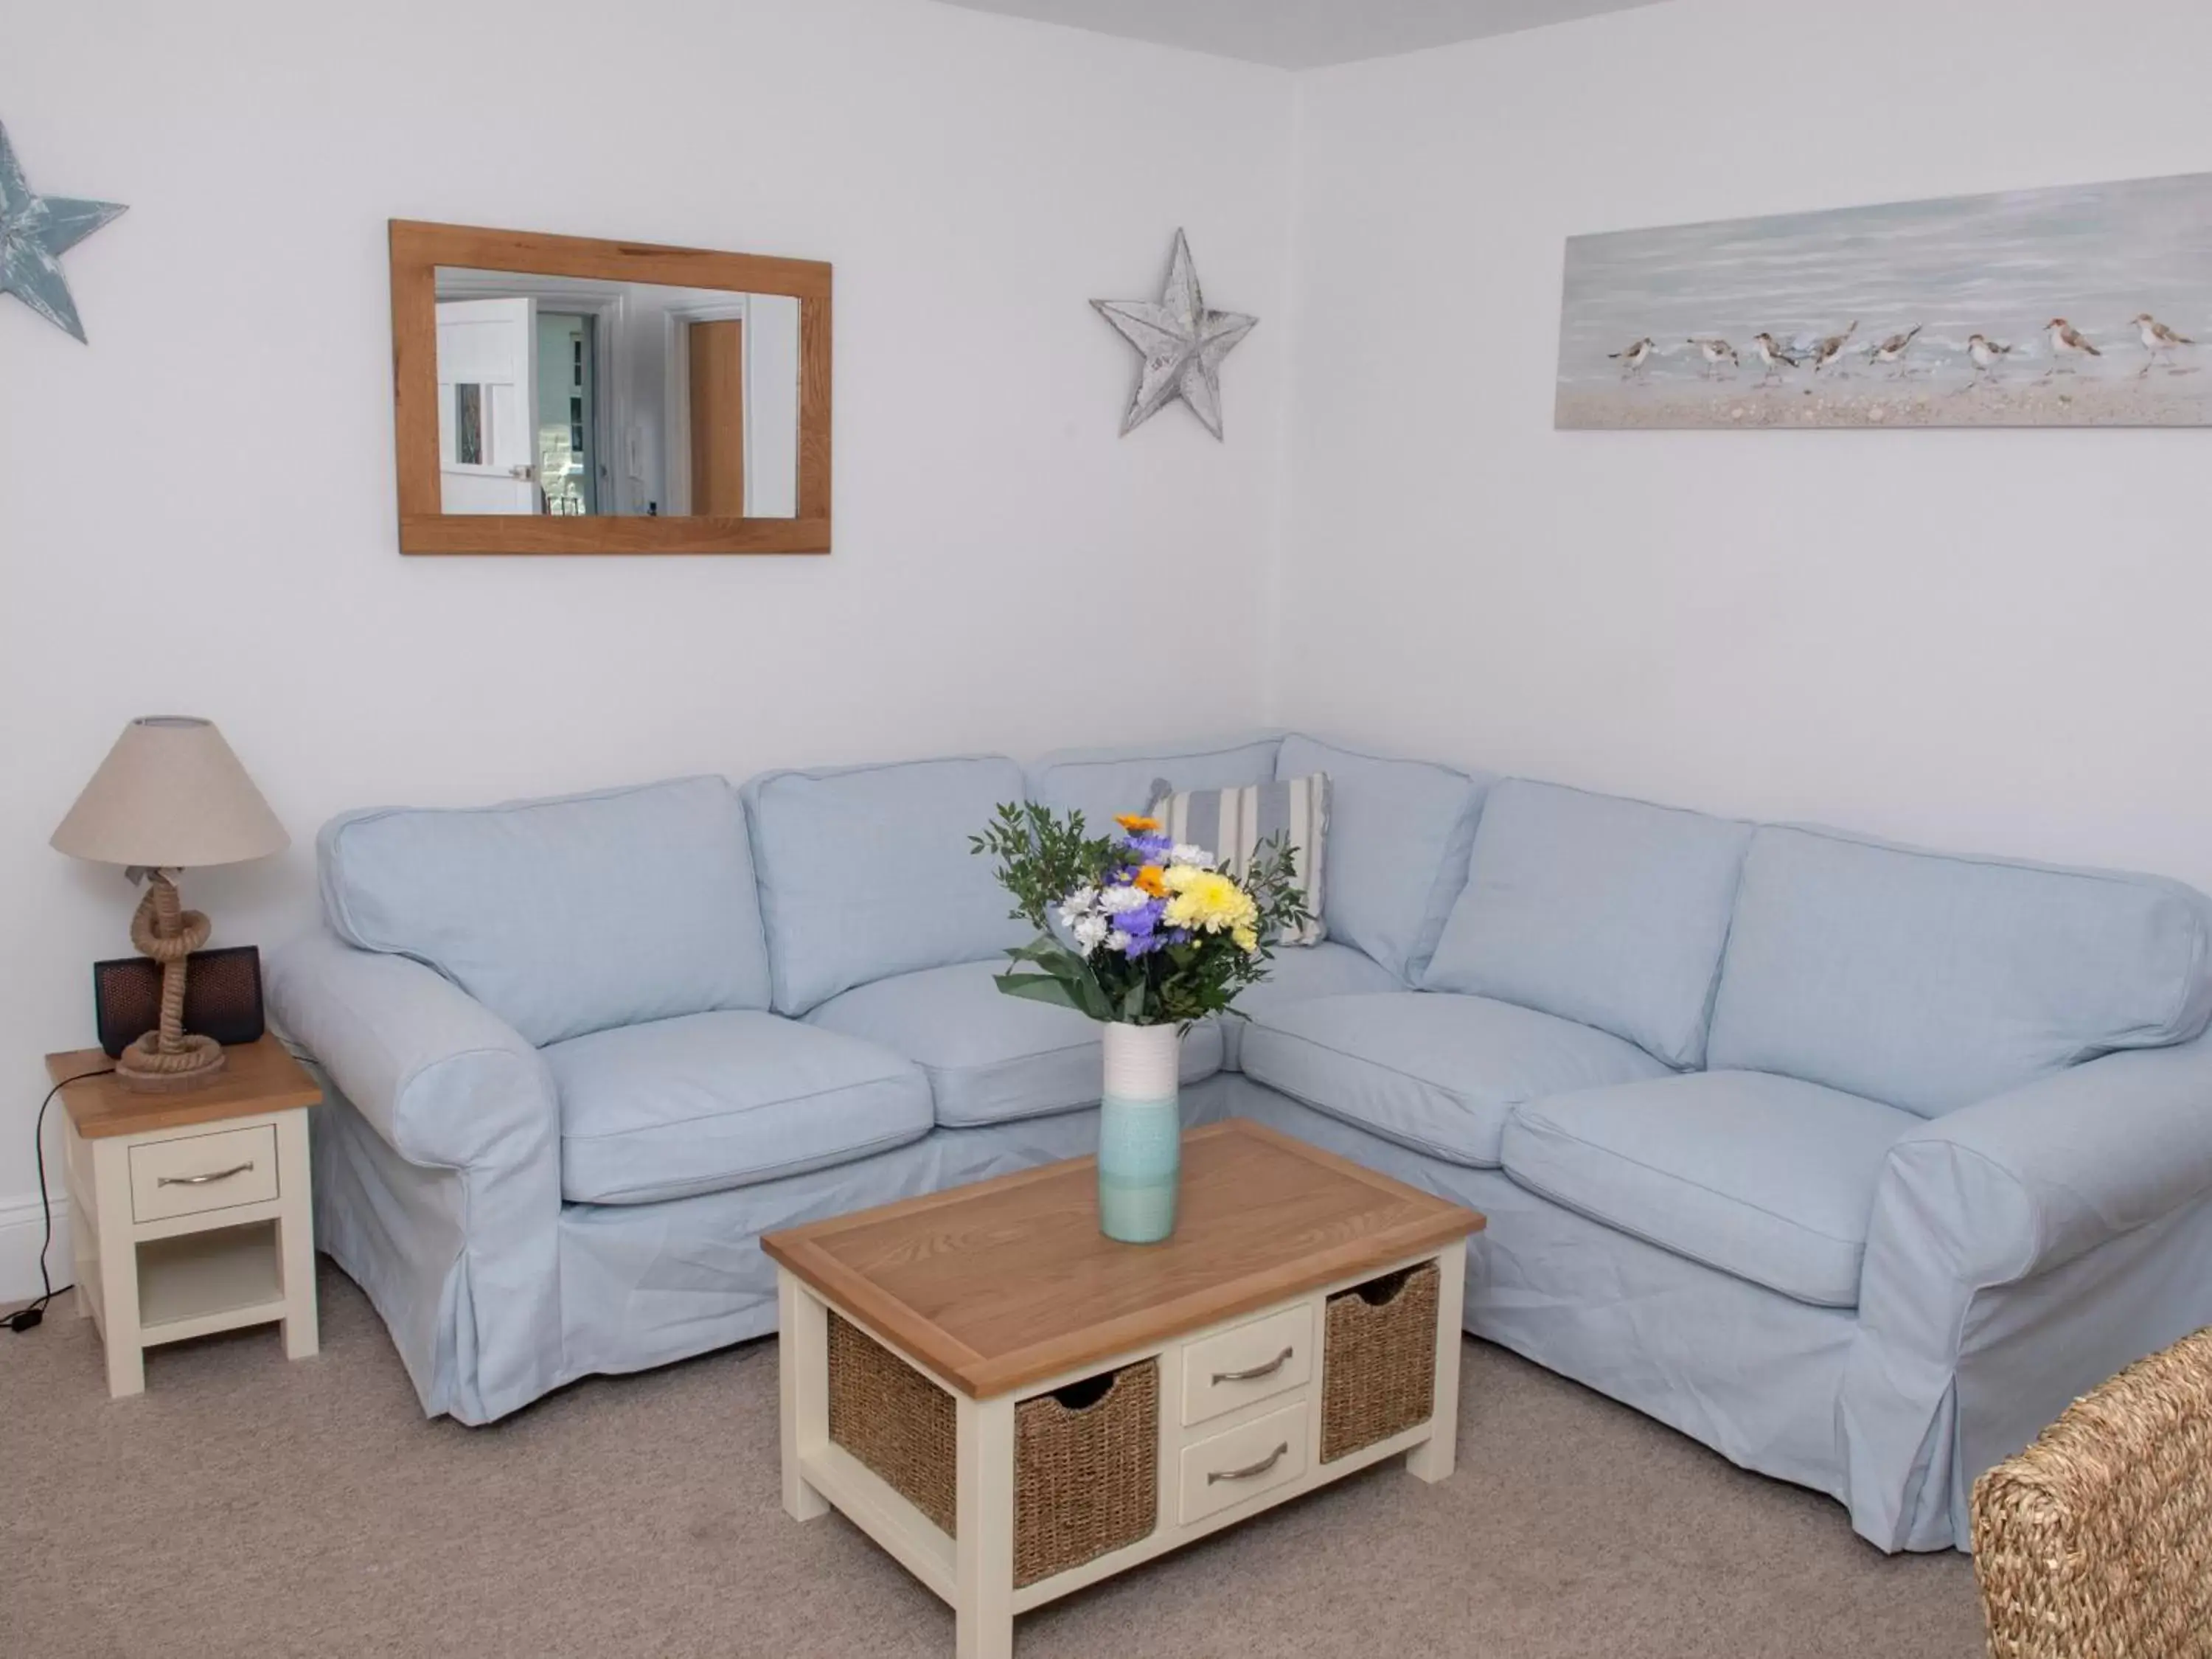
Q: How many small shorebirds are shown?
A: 8